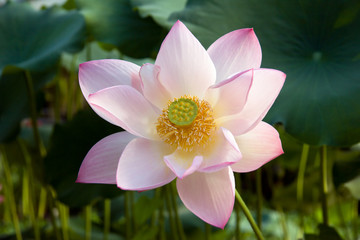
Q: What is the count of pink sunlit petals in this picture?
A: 13